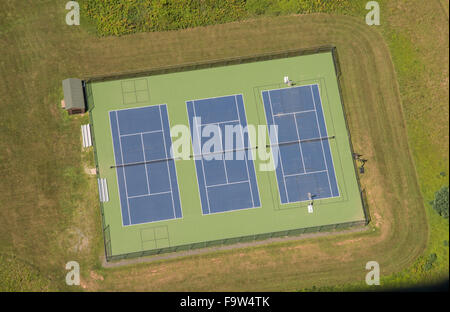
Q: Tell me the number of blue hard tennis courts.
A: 3